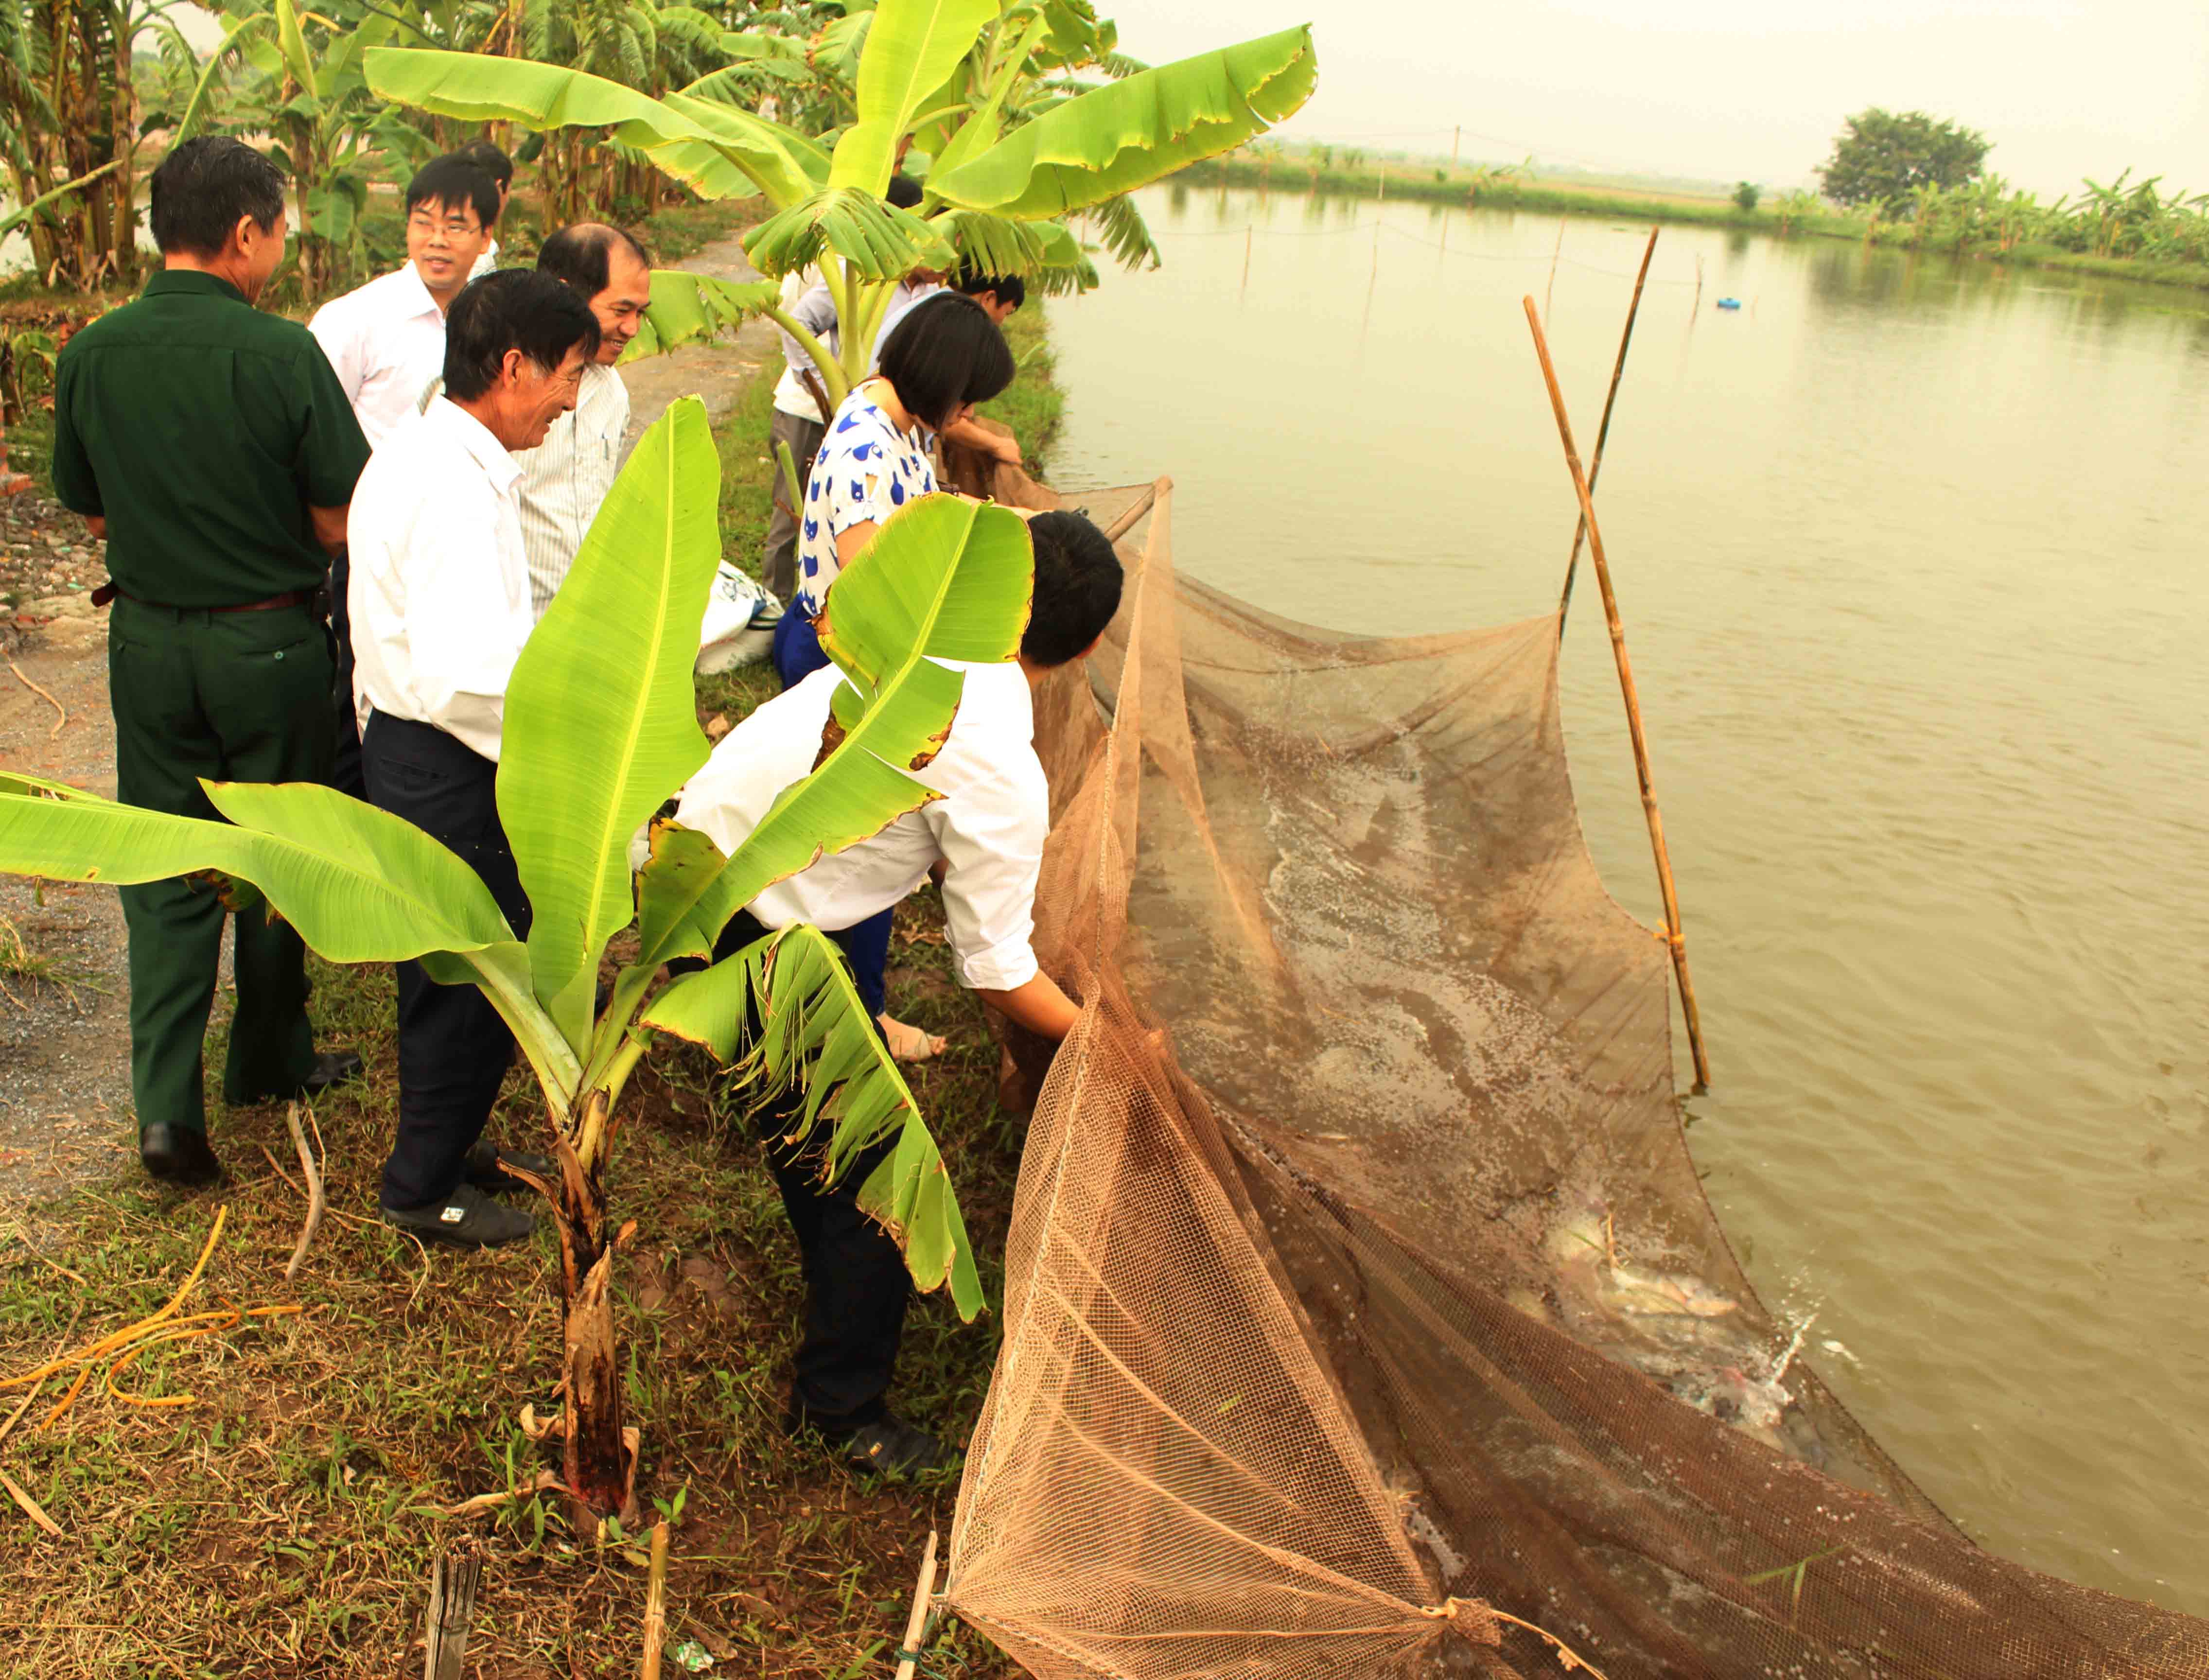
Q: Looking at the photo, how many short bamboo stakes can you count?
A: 3